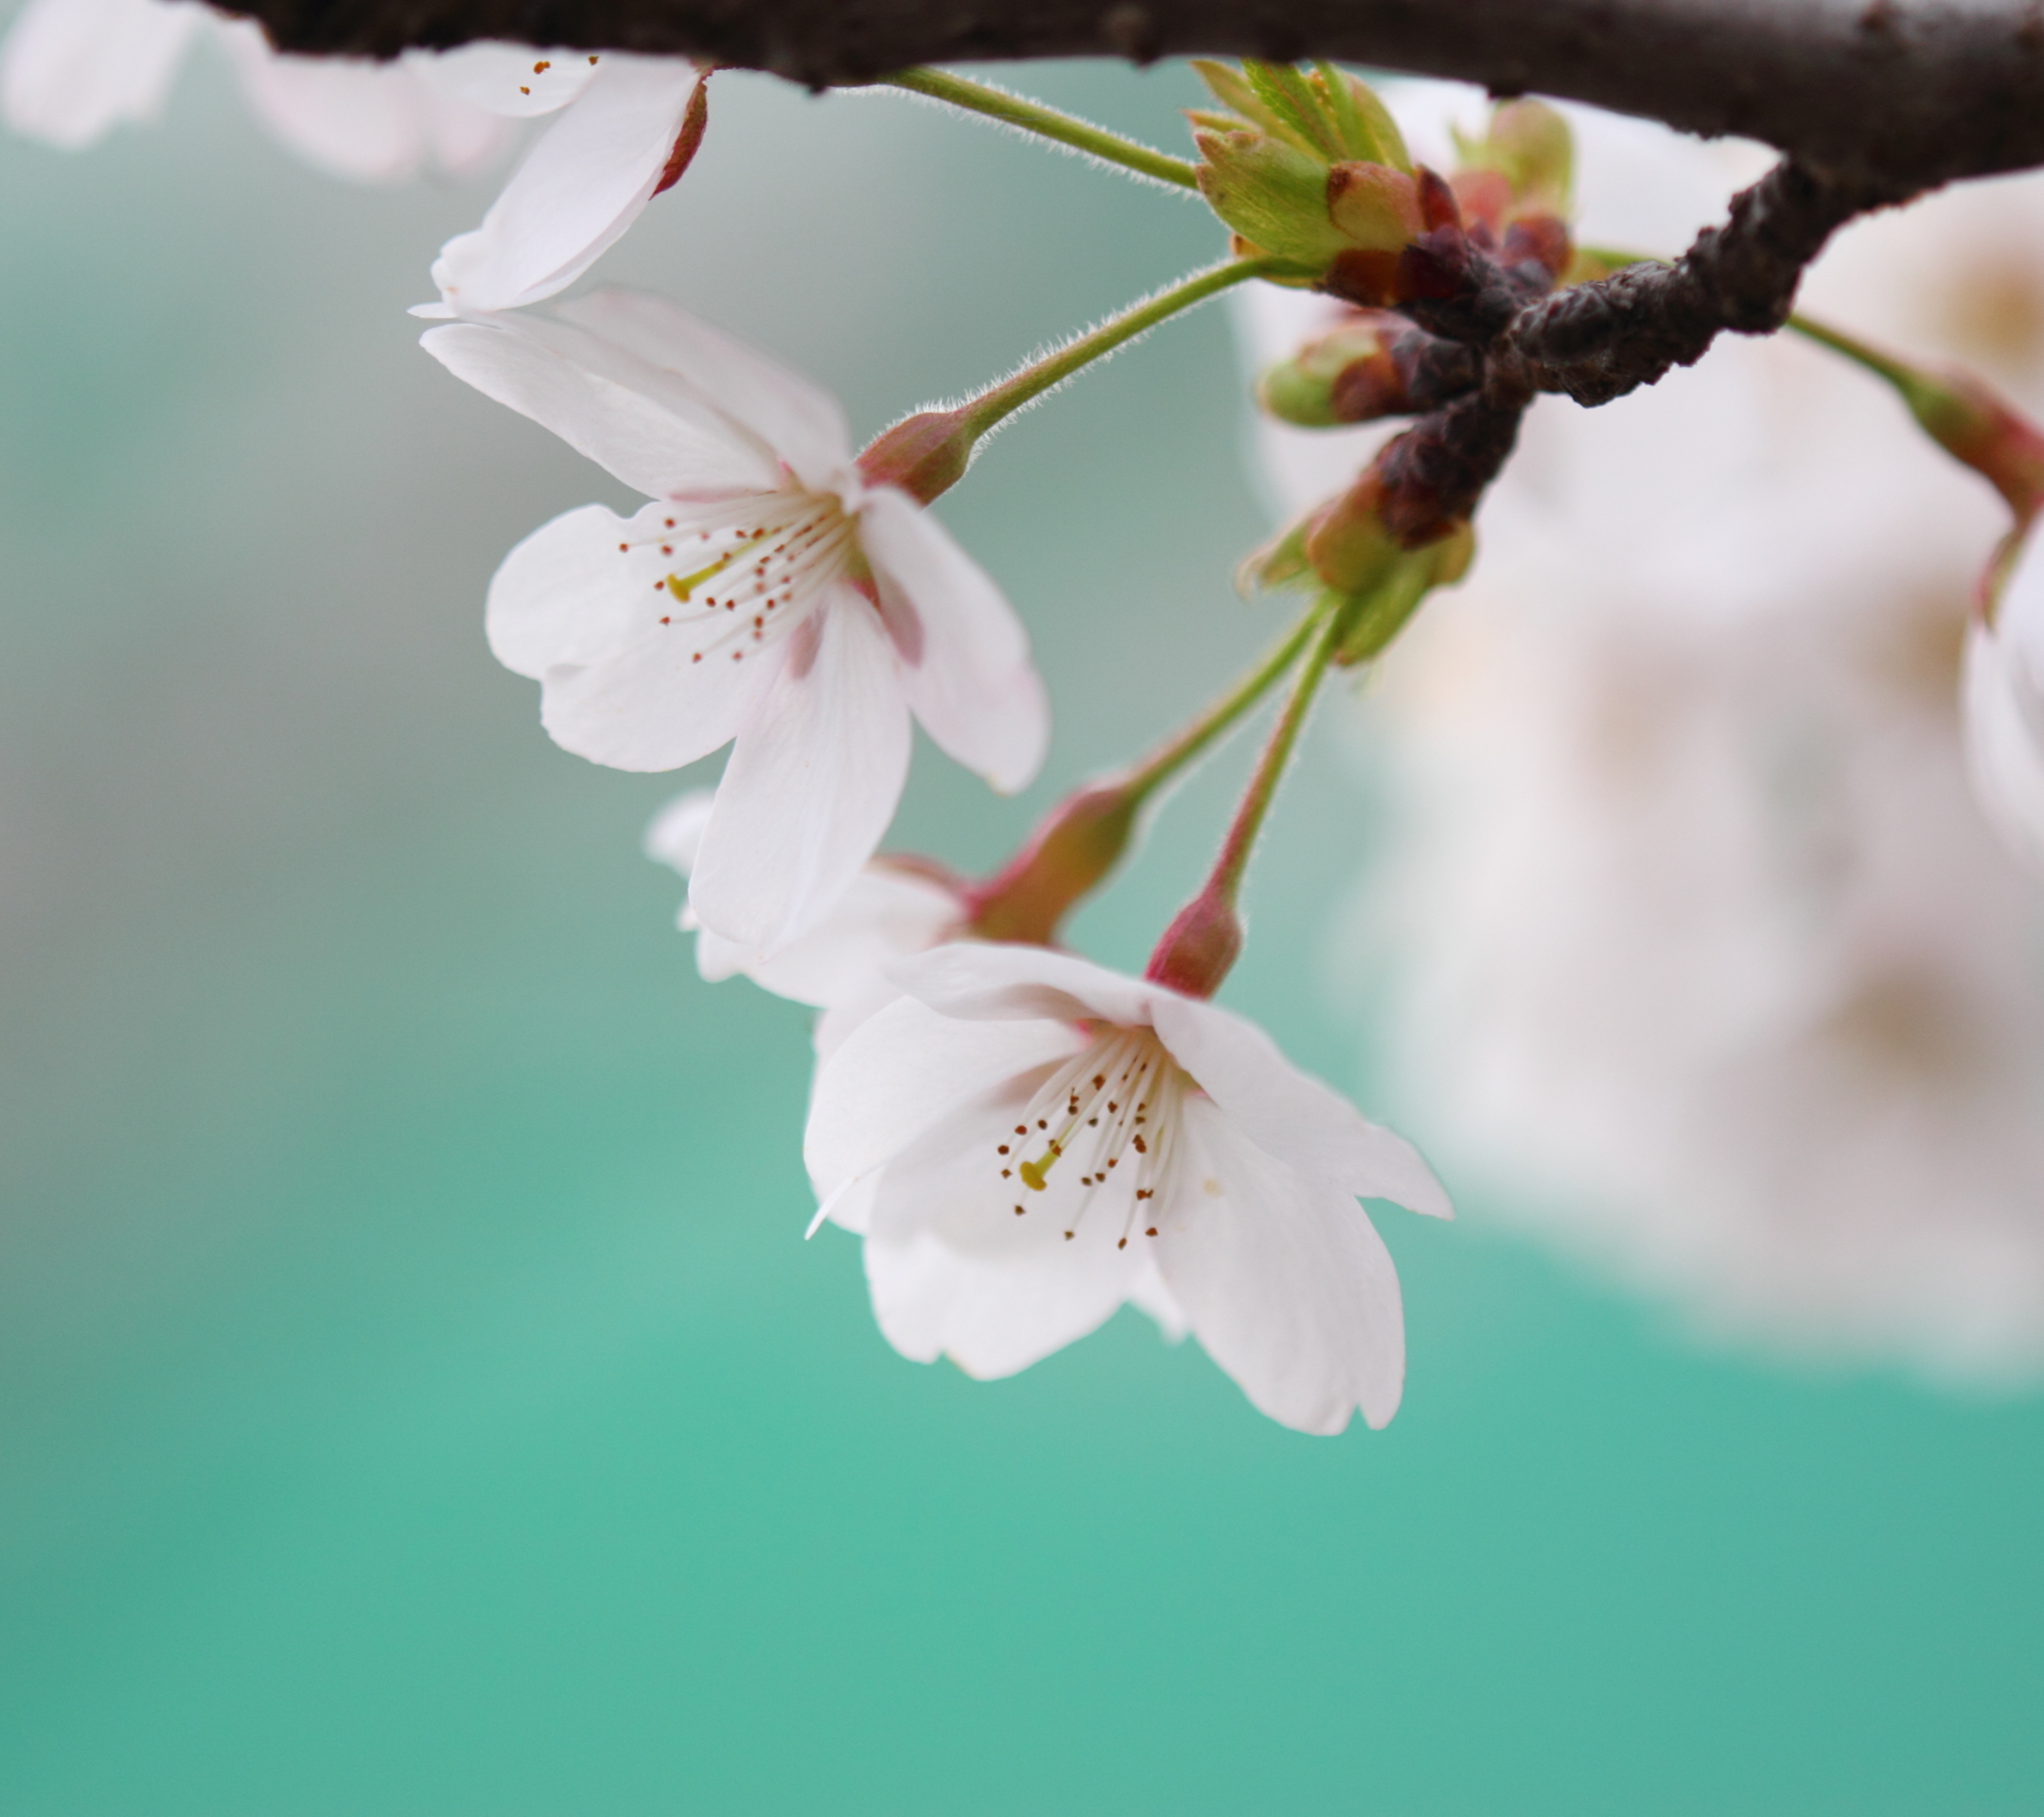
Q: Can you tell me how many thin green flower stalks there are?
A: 5